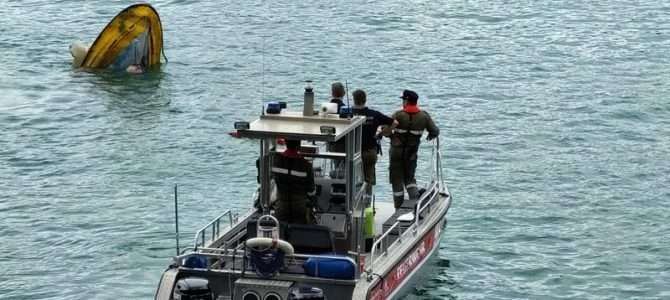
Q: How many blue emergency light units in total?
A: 2